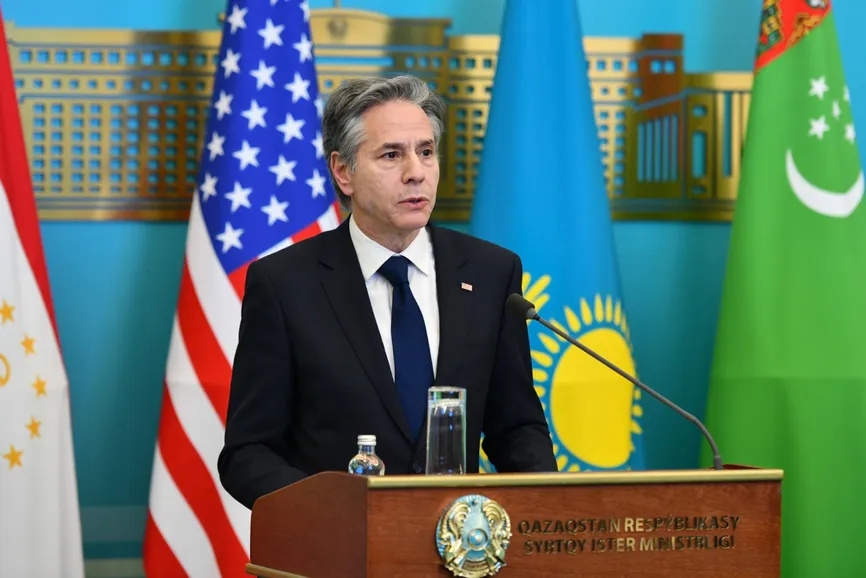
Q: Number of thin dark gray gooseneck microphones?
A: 1